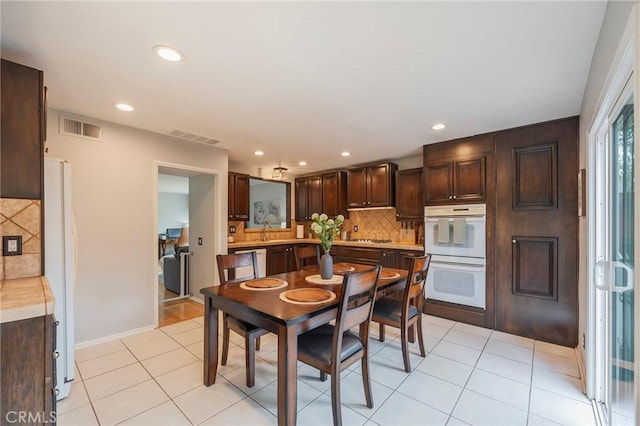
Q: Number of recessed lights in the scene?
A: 6